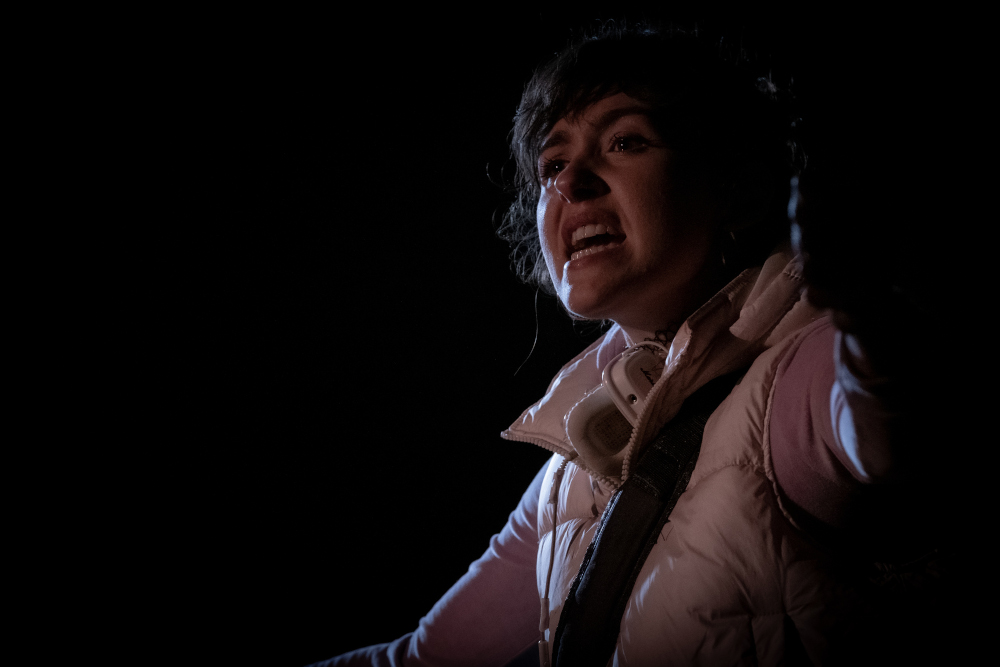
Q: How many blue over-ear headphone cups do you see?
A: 0